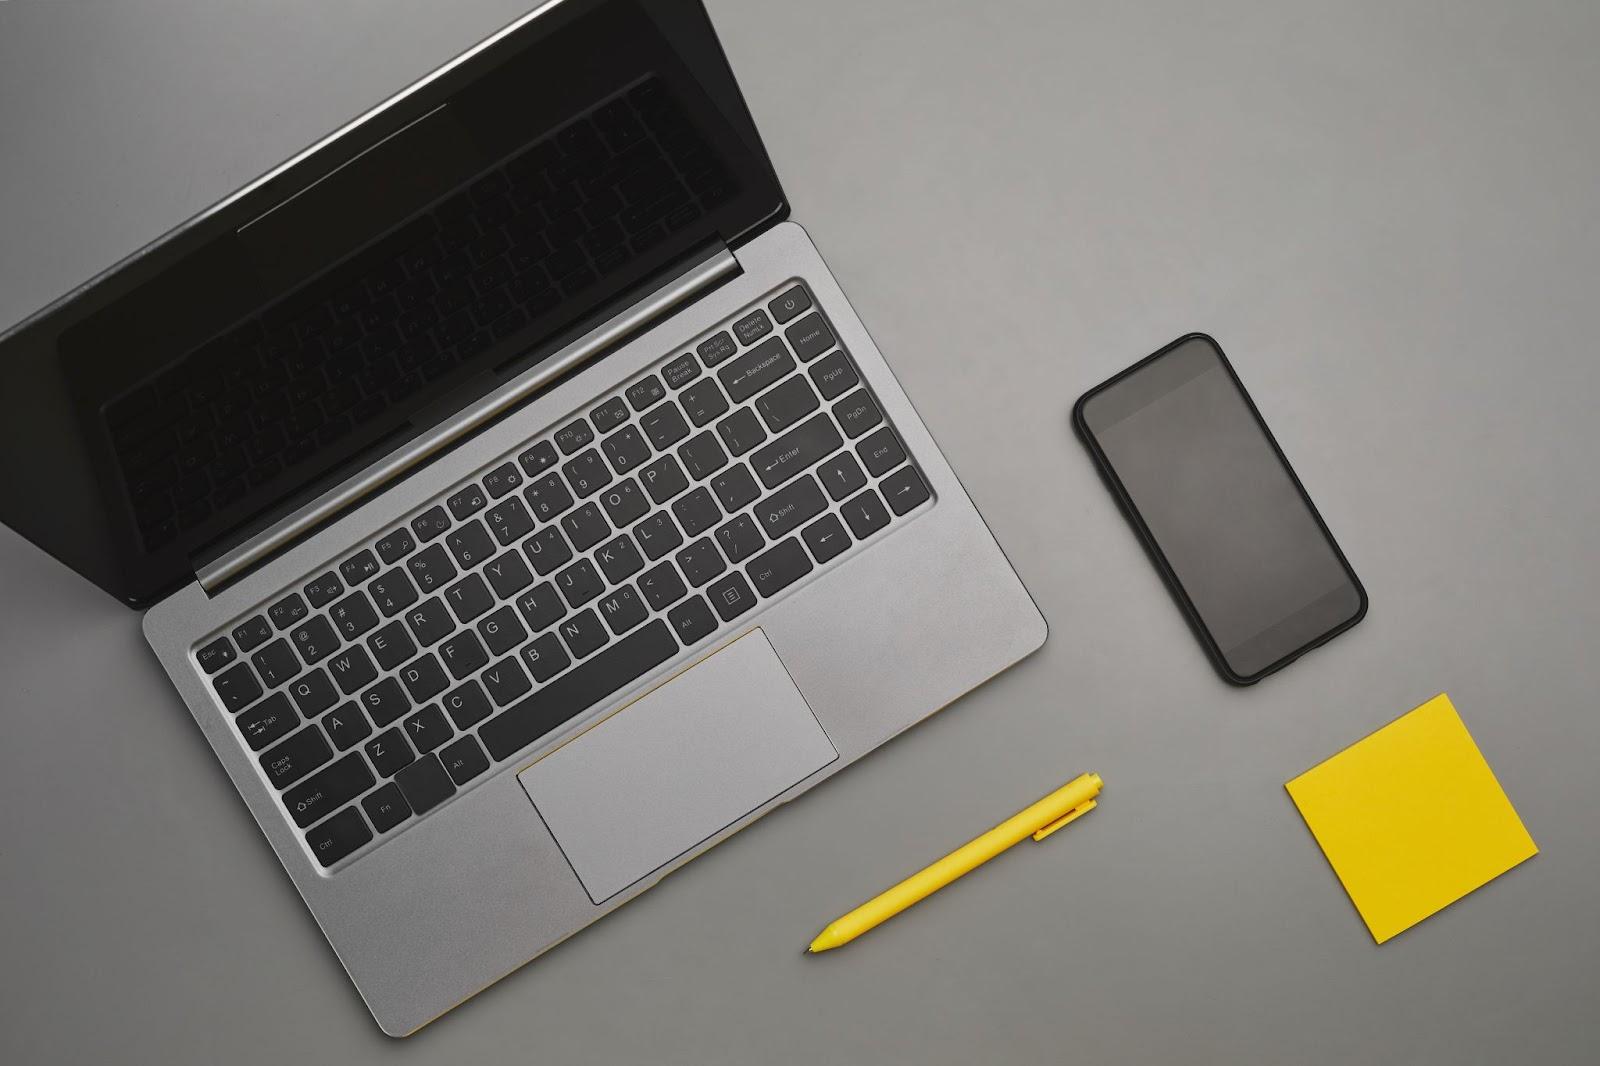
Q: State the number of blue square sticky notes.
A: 0